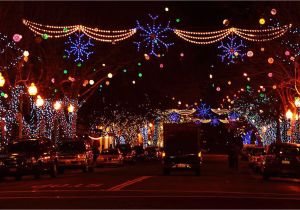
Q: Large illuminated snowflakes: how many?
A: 3